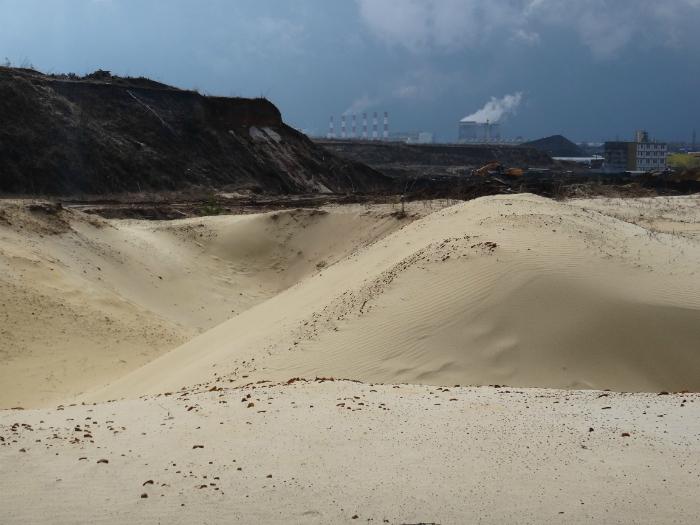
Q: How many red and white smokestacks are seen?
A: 6